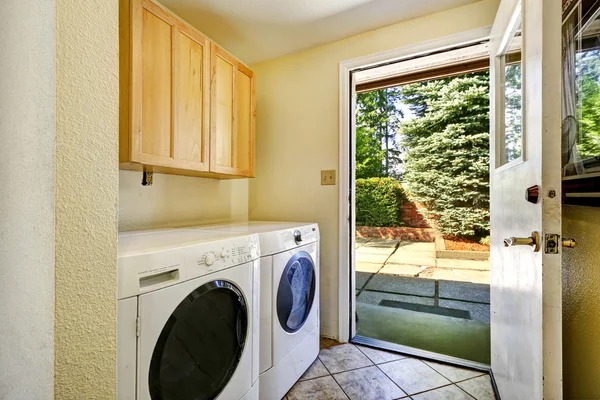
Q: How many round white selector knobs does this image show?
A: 2